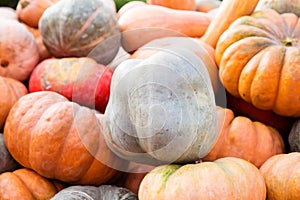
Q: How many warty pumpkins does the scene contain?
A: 0